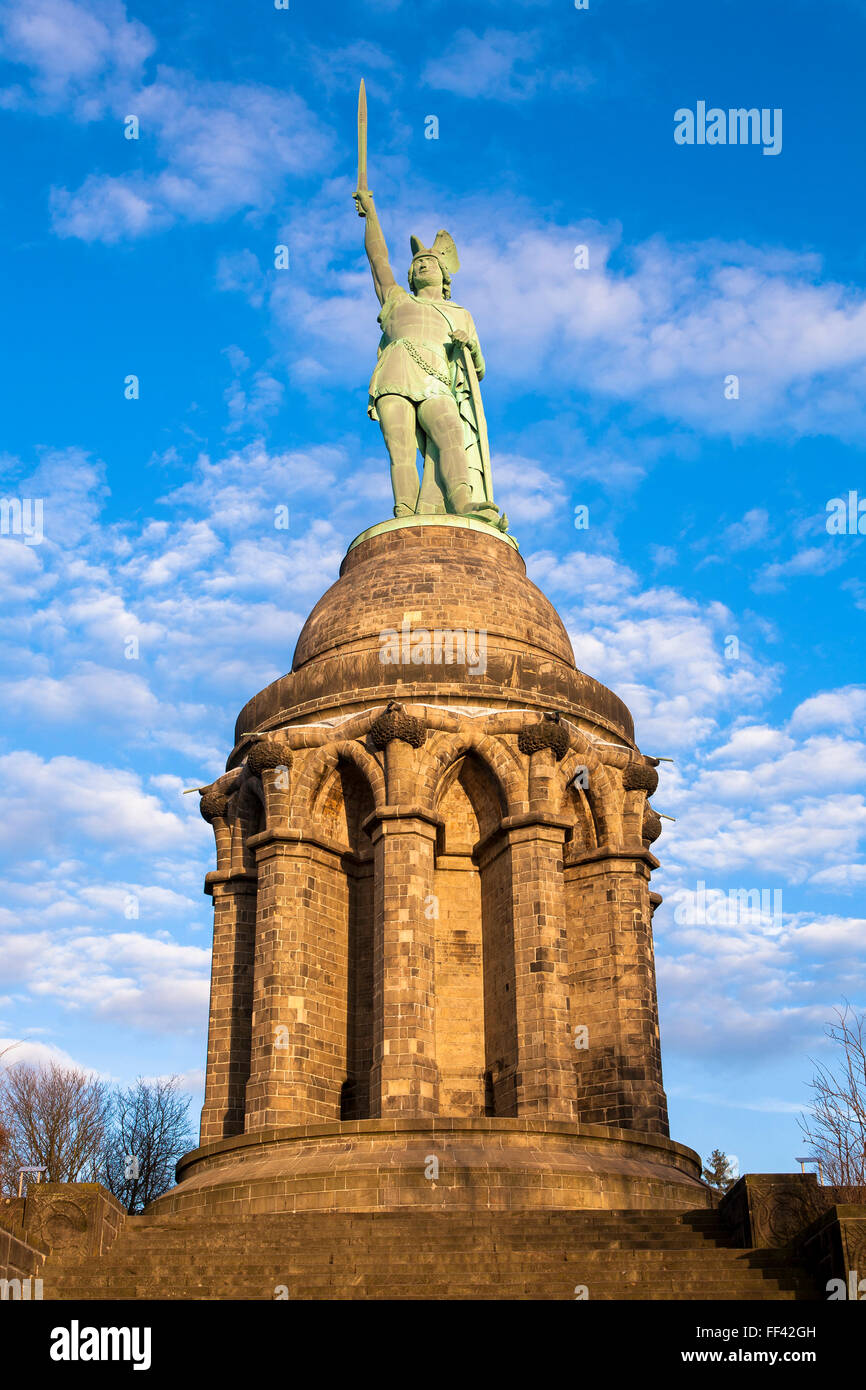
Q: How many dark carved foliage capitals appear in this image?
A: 6